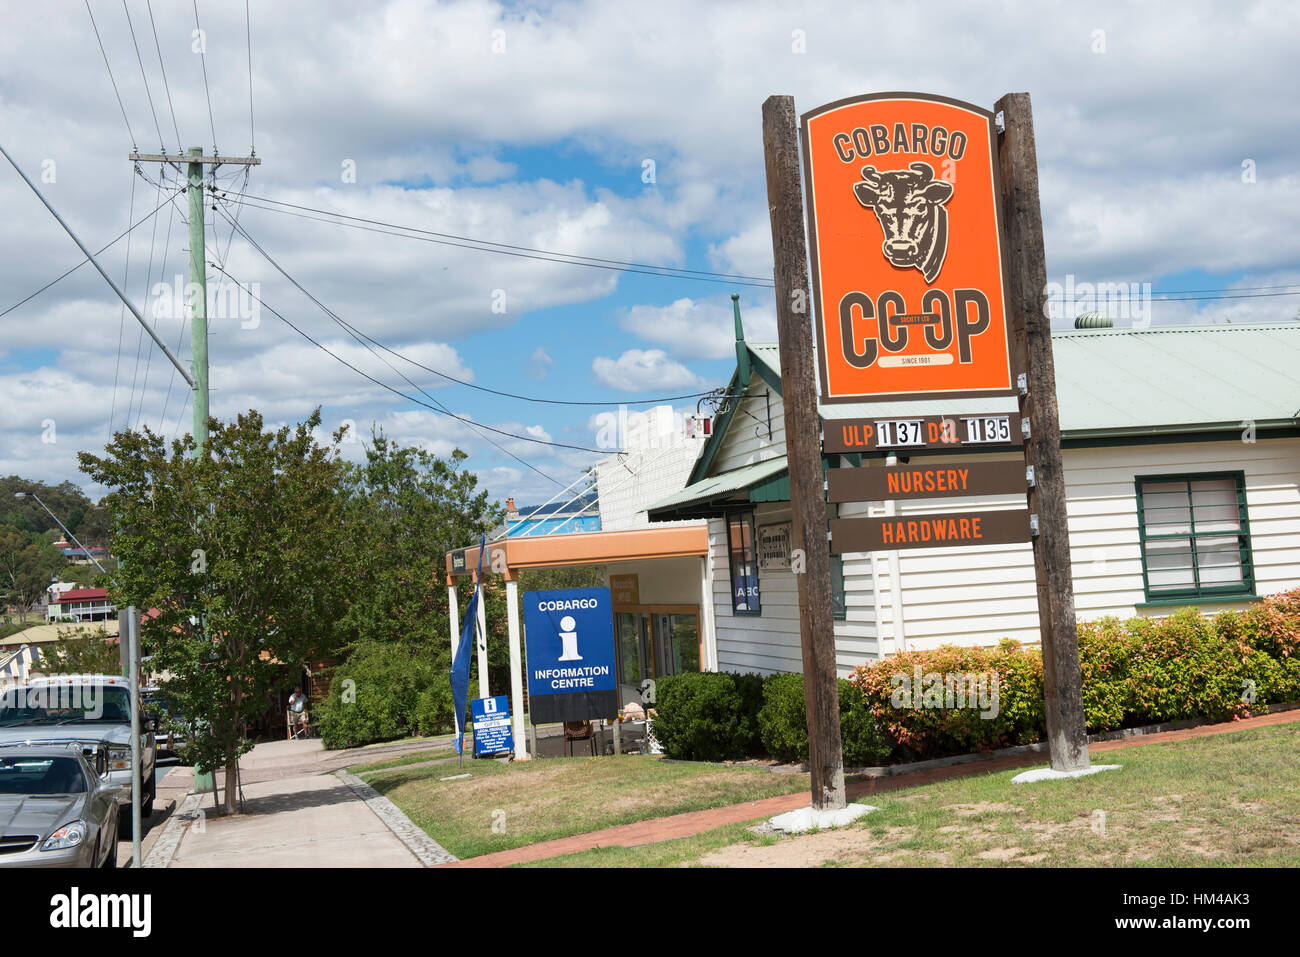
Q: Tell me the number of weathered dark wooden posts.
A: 2